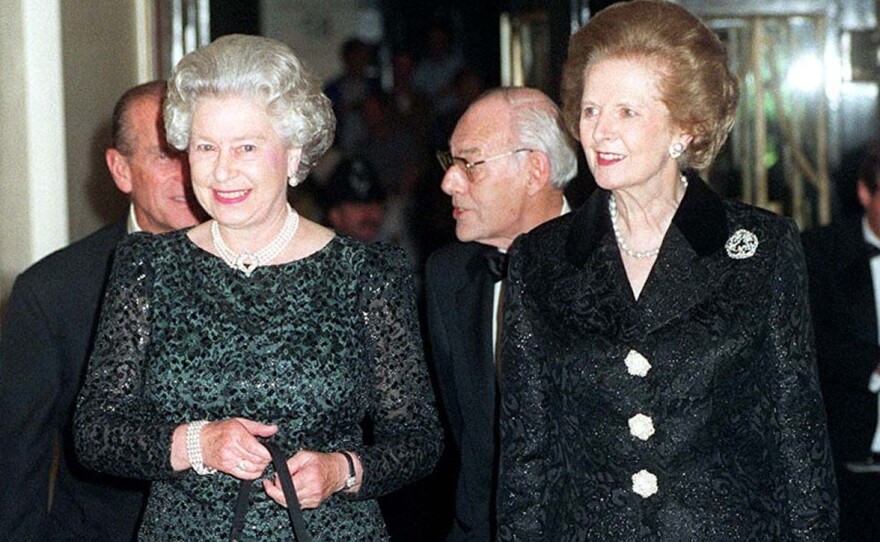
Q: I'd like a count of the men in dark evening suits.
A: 3